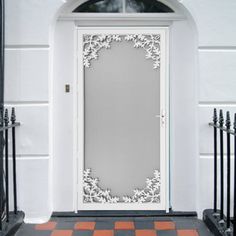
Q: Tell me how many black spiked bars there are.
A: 6